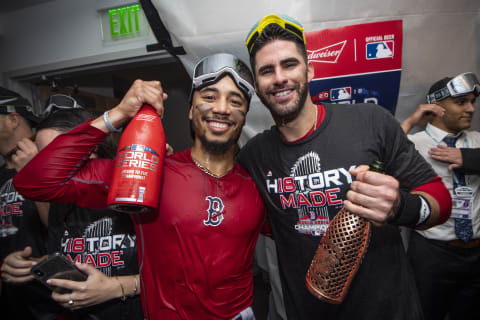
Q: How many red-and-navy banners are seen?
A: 1